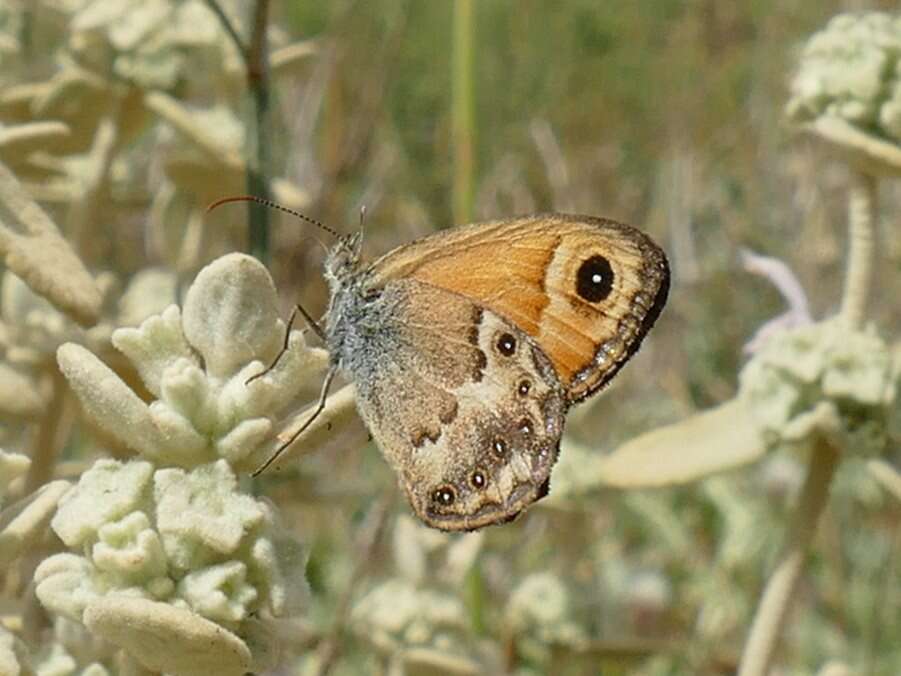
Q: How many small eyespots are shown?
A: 6